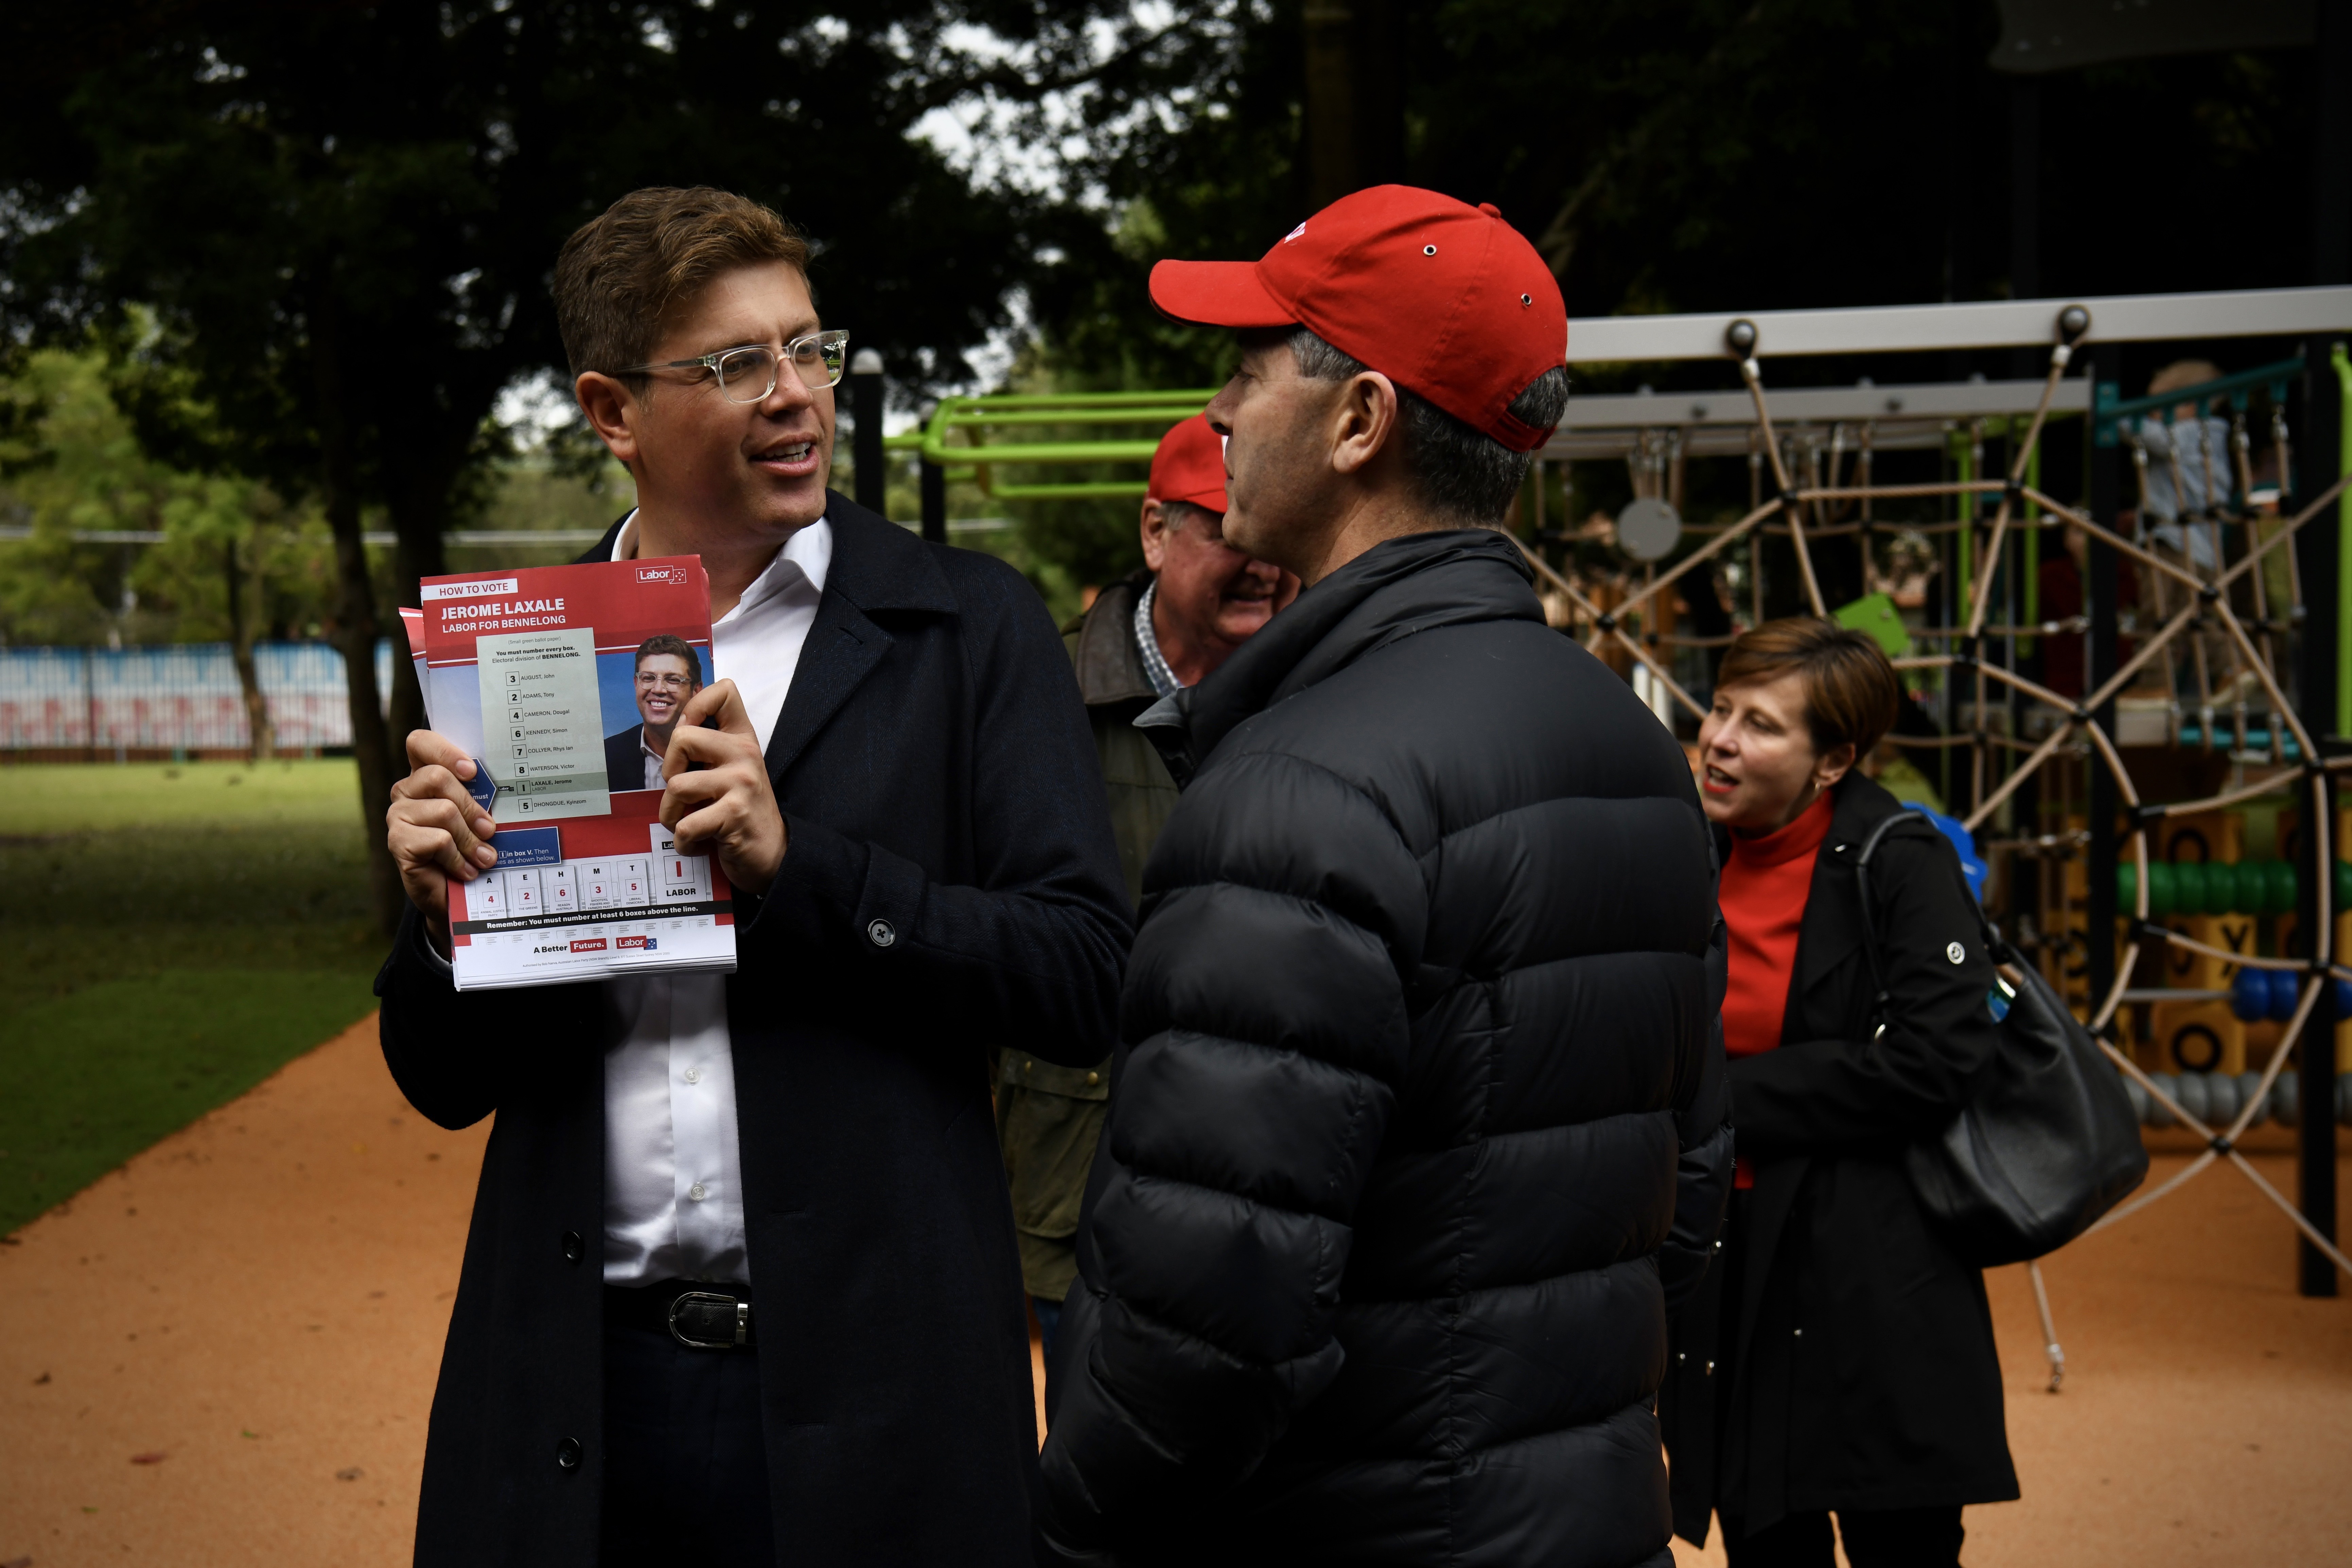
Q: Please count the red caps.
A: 2